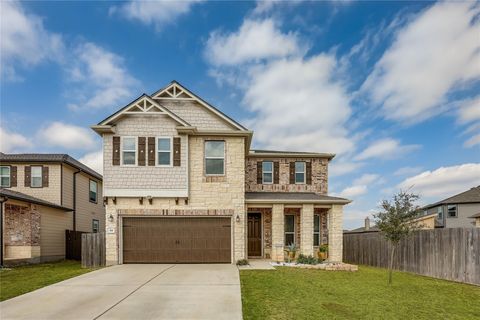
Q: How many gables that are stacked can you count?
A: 2